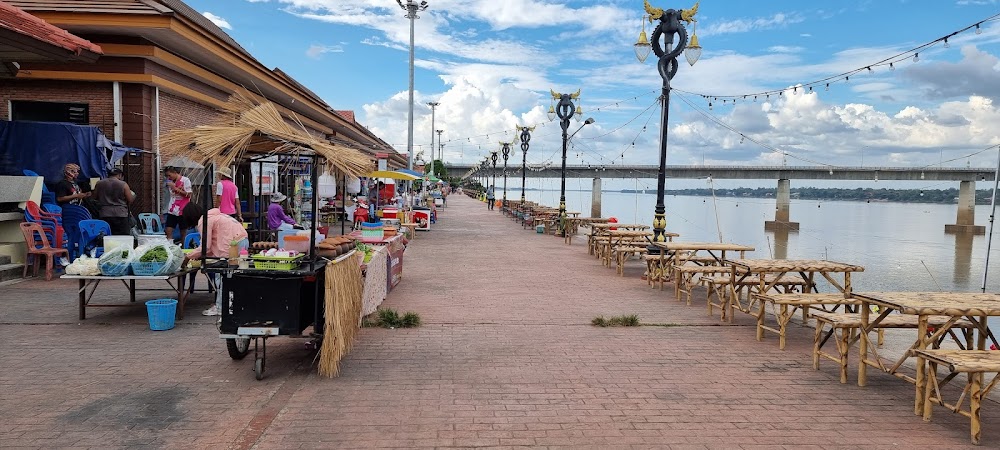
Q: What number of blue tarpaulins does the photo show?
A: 1